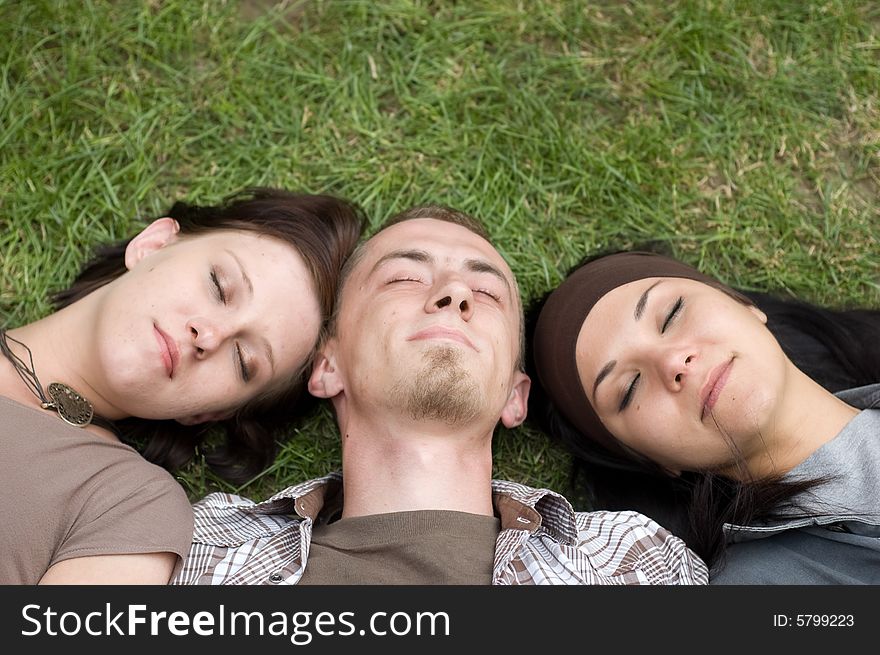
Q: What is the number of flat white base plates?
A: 0